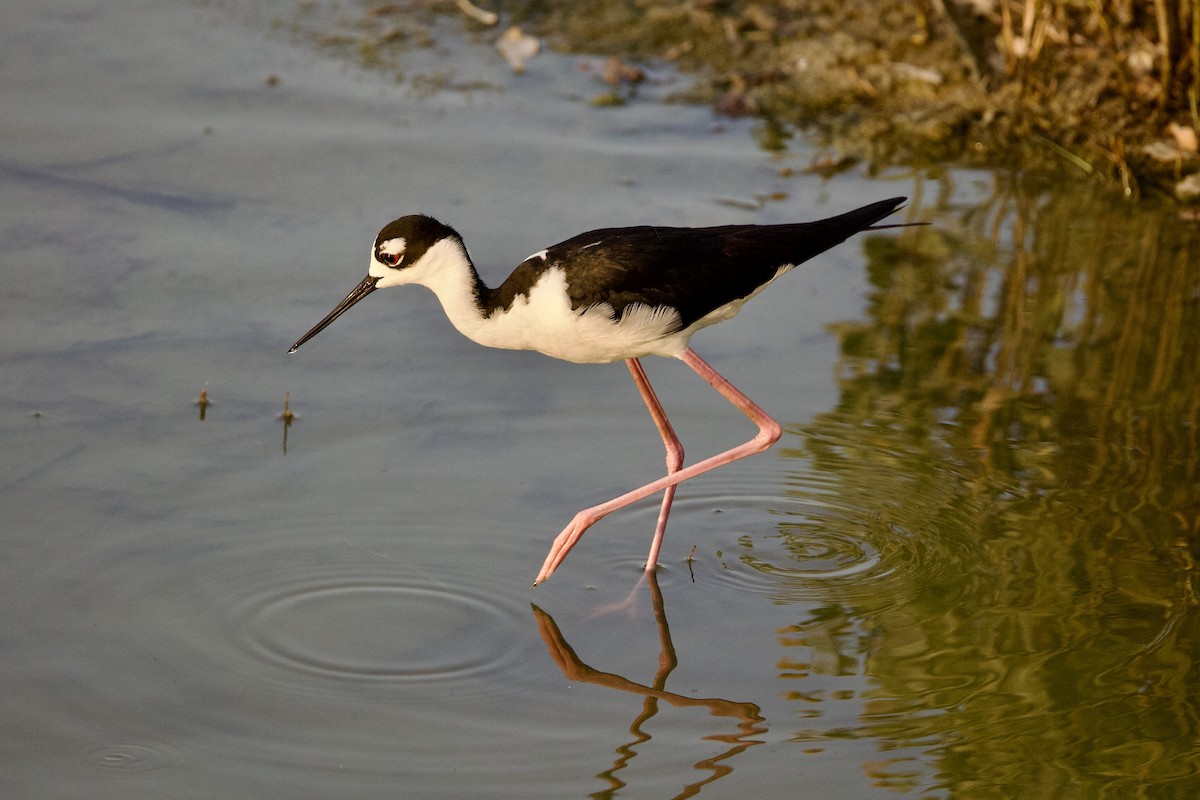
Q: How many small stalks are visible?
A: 3